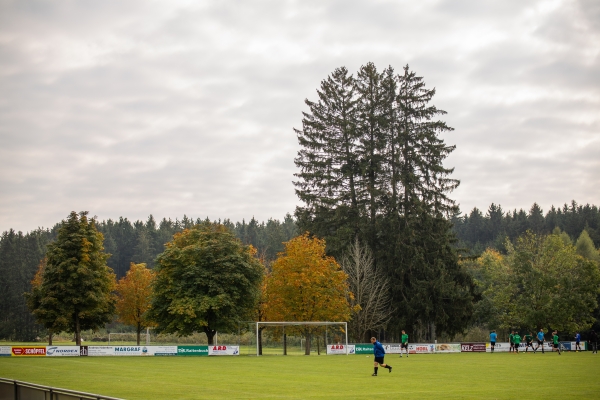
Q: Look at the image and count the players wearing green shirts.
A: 5